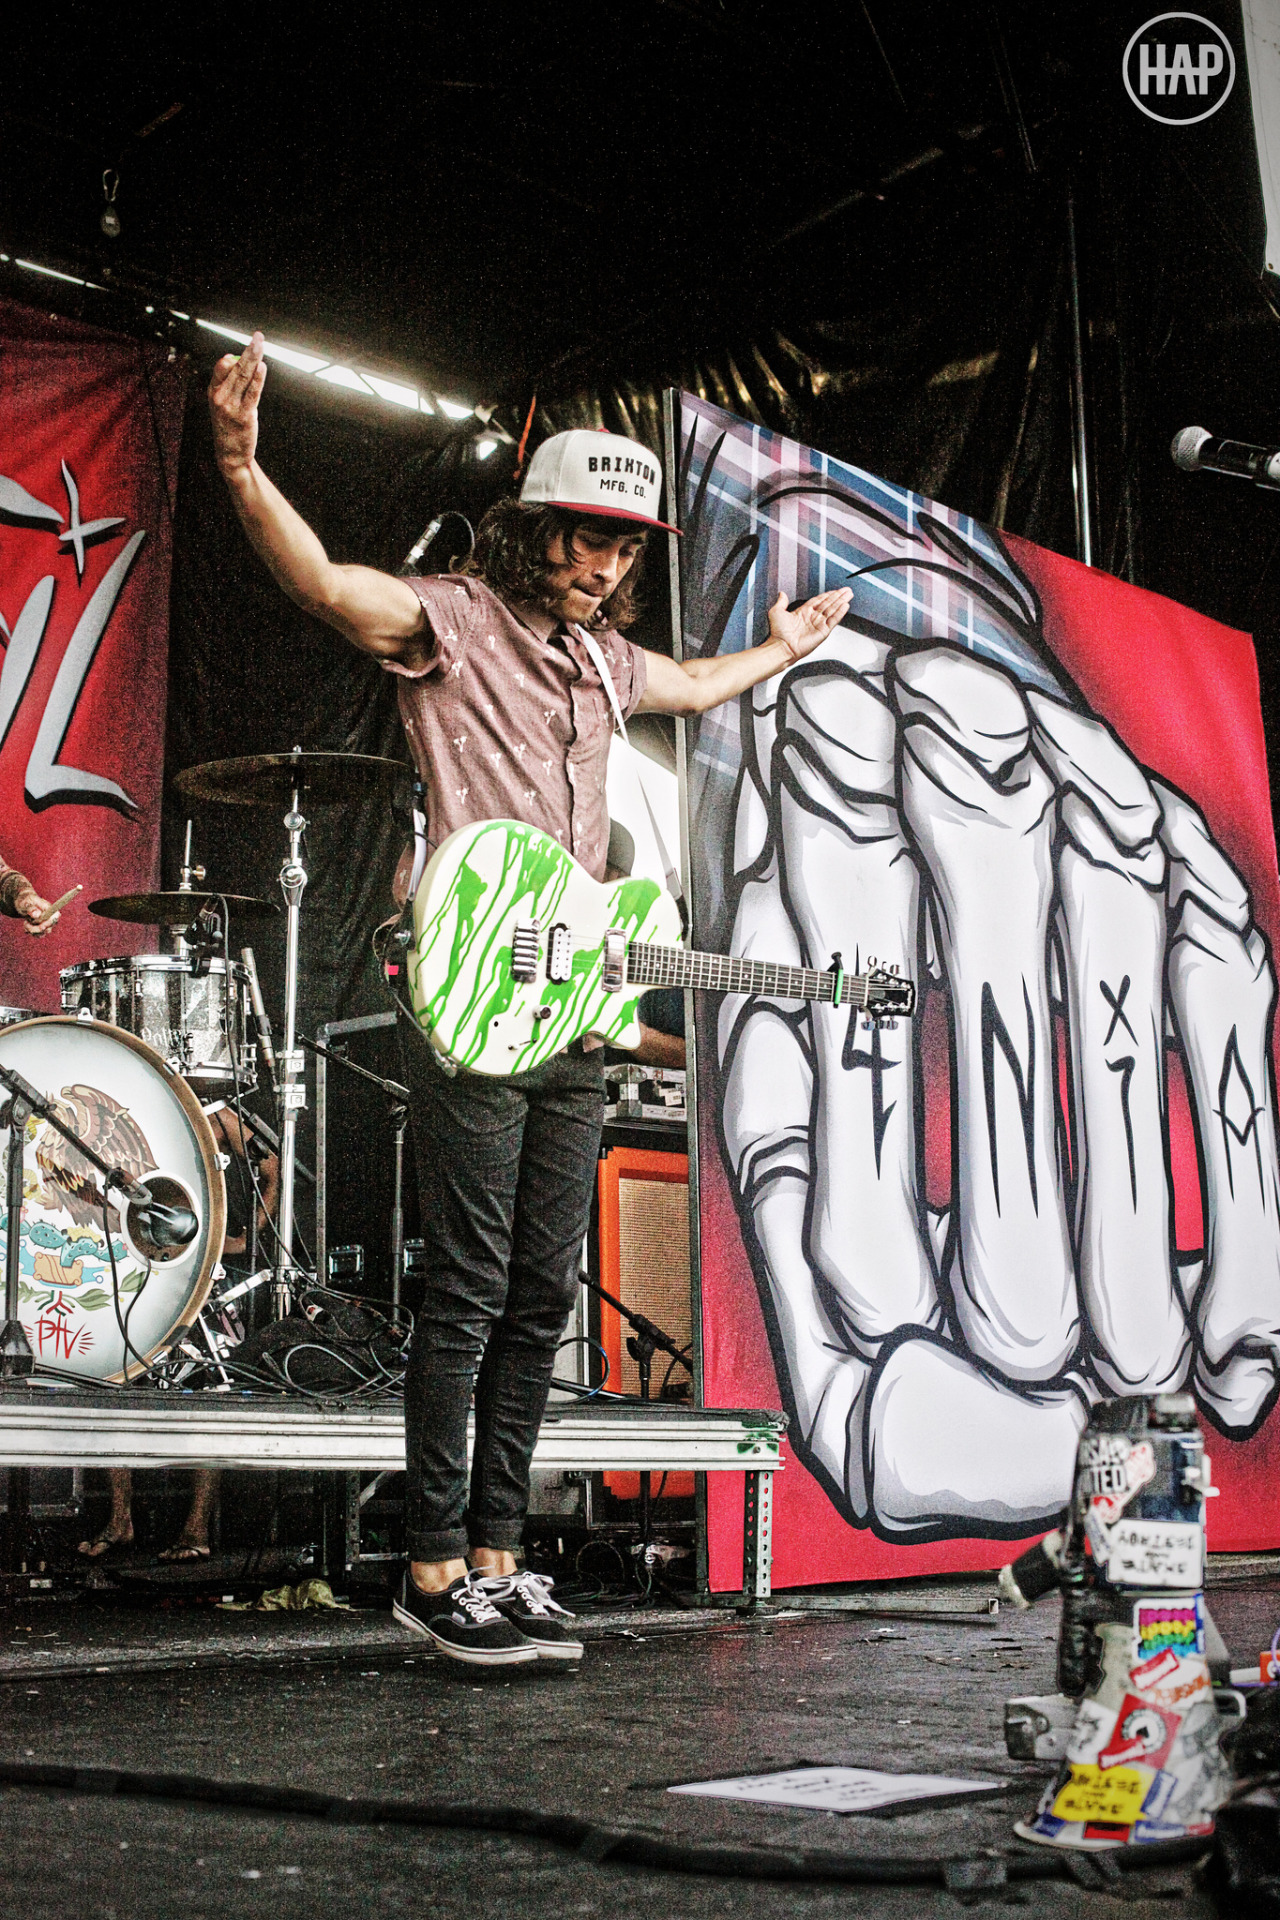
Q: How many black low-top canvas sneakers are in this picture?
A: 2